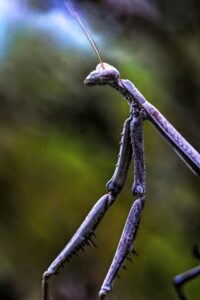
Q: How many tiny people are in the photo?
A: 0